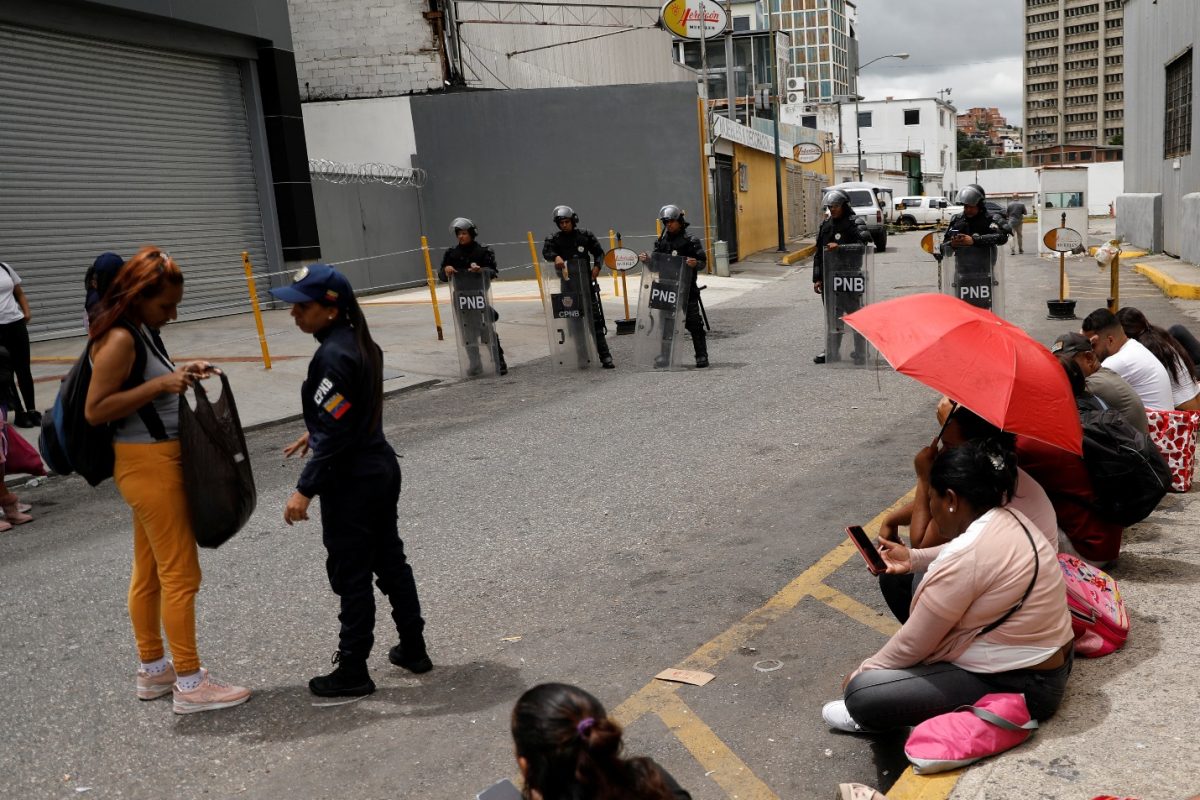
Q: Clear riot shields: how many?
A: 5